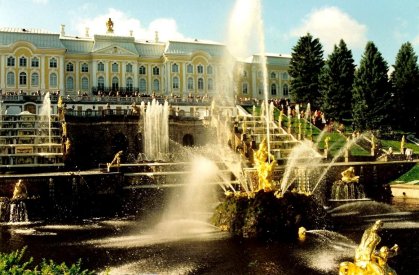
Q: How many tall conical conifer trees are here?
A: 4